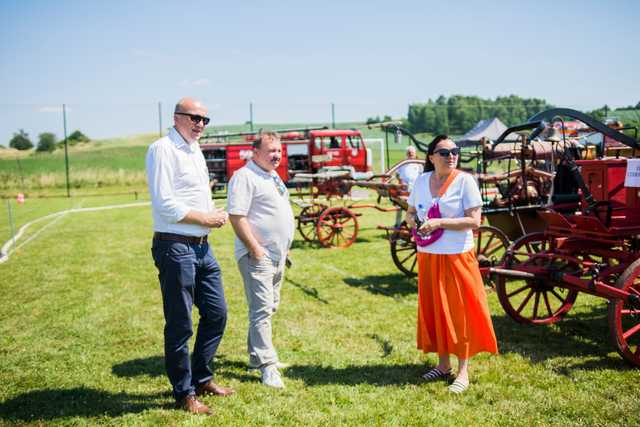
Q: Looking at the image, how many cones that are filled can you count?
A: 0